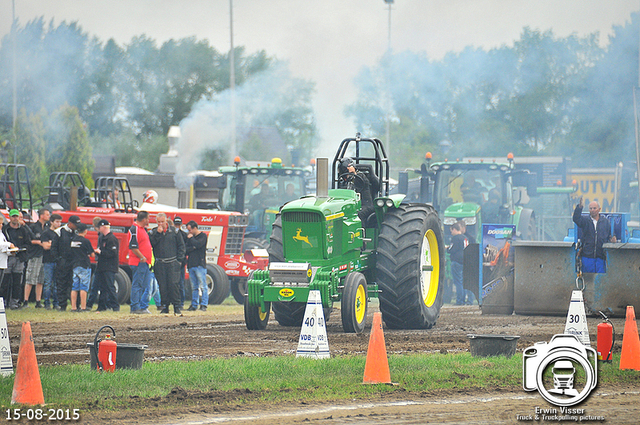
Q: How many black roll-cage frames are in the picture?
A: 4